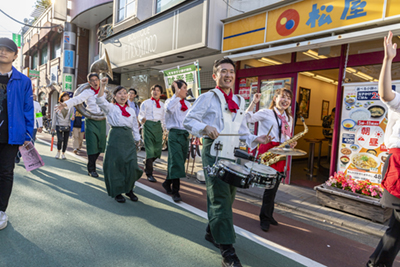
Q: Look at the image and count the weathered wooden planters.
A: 1